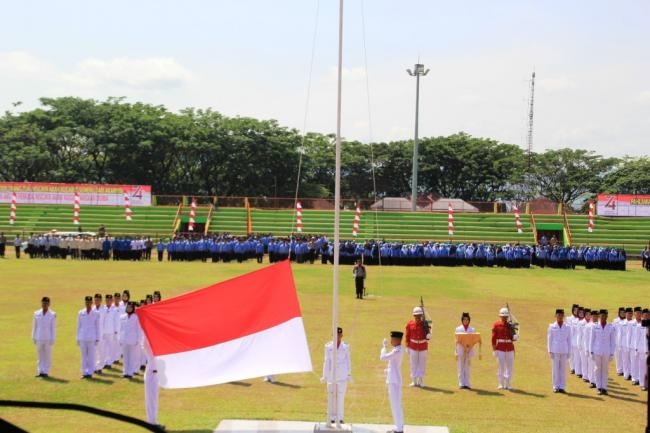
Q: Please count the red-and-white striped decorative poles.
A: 9